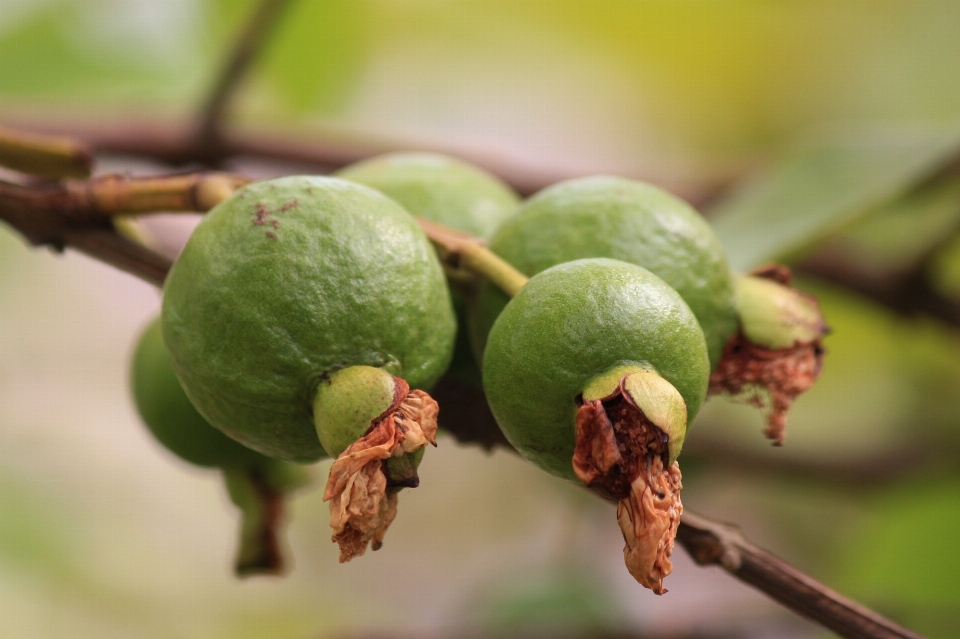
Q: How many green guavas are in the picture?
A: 5